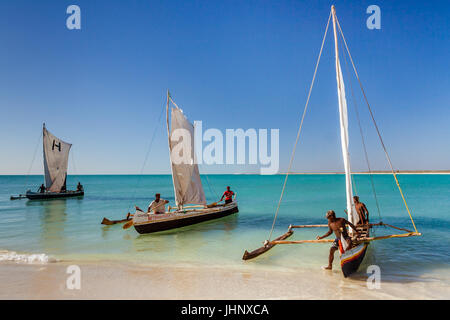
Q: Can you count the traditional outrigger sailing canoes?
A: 3